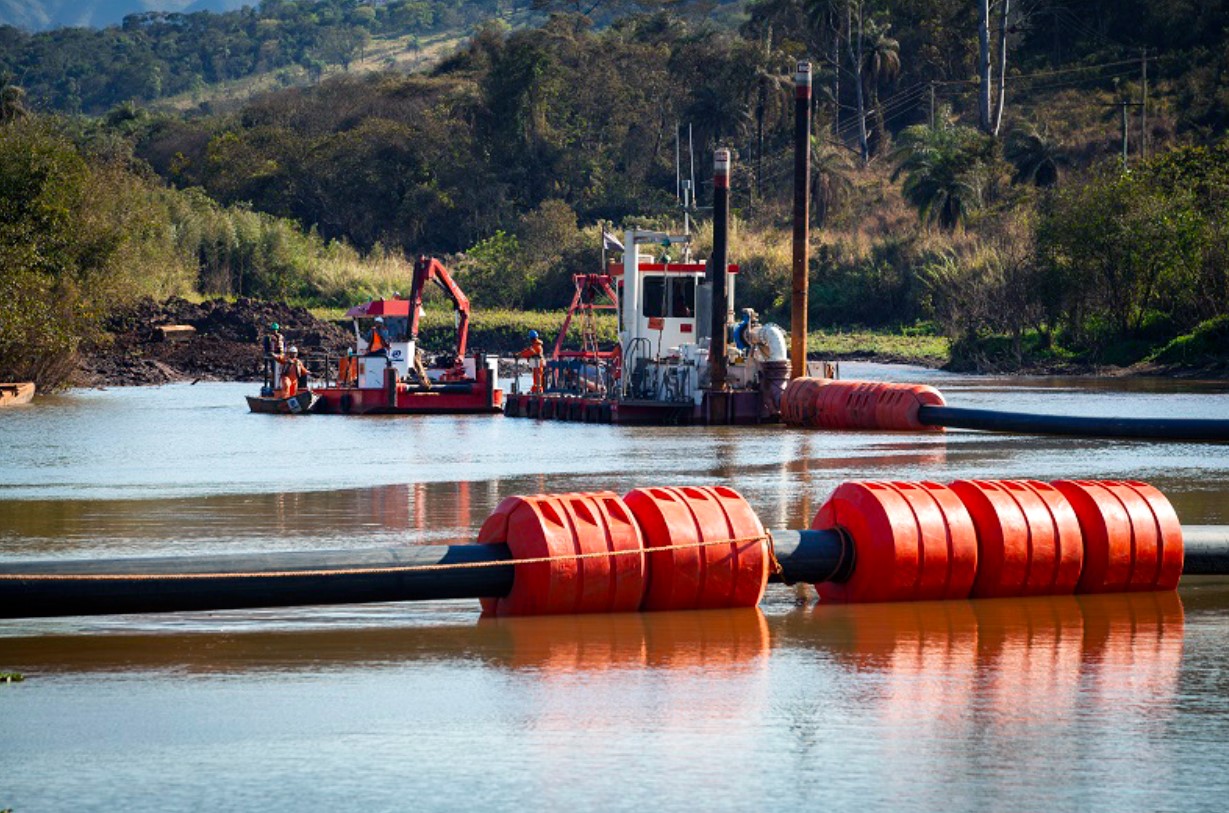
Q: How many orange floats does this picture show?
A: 9